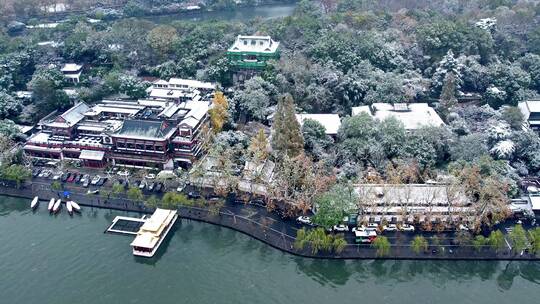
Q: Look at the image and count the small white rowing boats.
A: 5